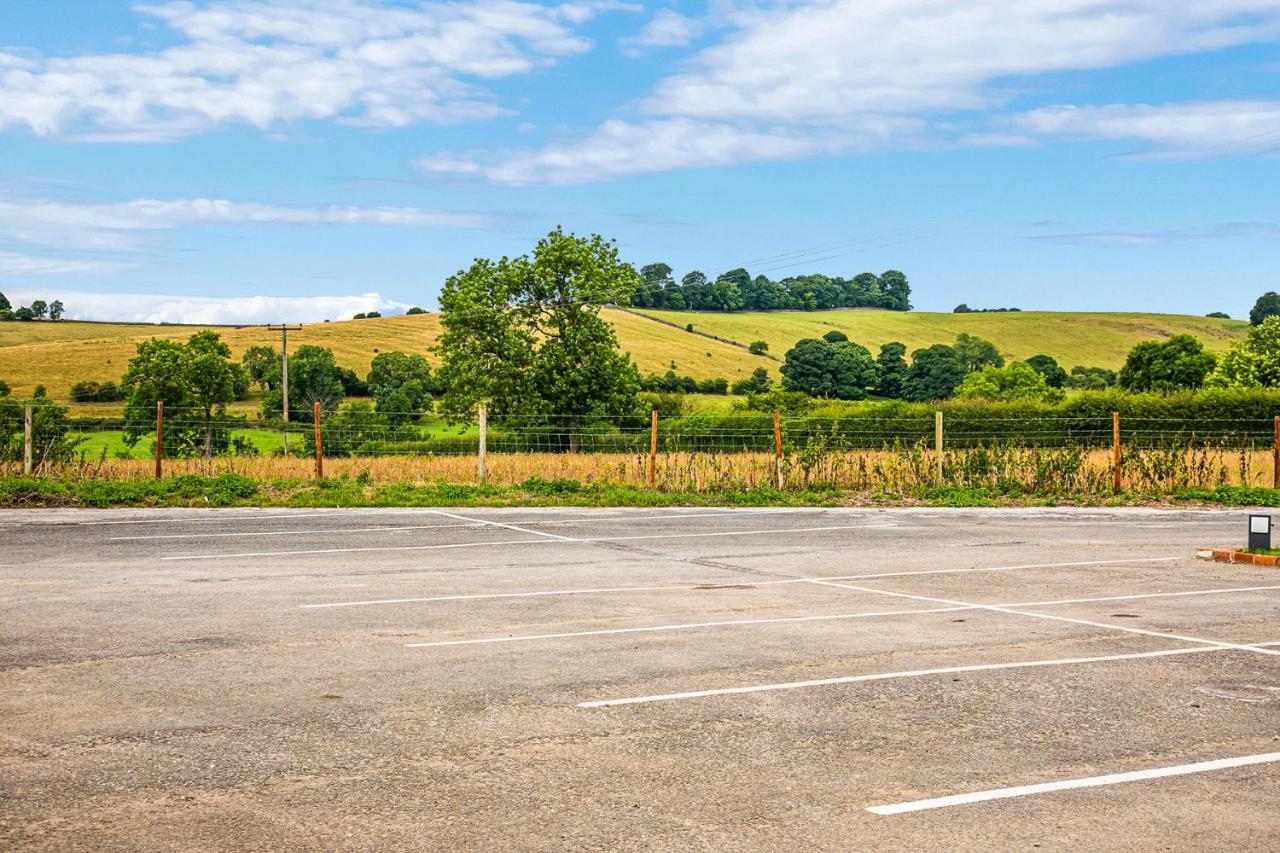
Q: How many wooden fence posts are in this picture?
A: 9